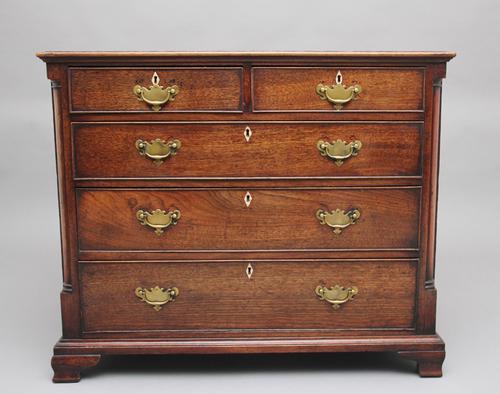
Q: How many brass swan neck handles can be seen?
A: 8